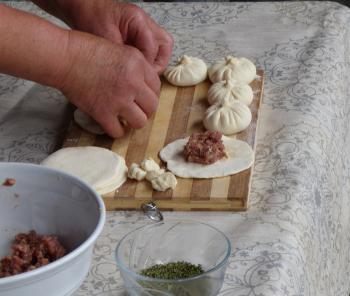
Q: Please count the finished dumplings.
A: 4